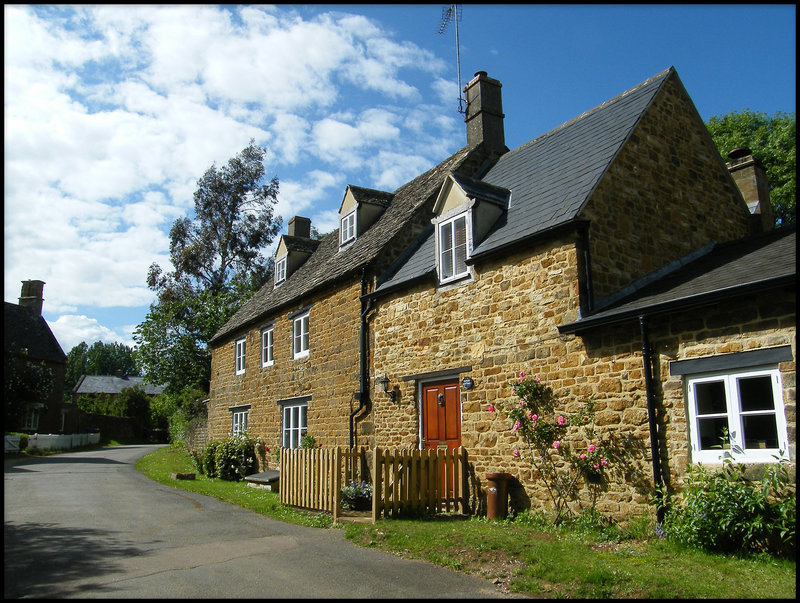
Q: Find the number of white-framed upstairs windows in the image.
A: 6